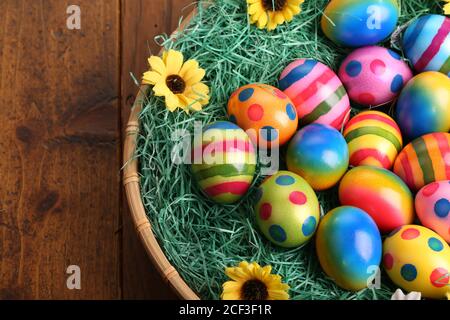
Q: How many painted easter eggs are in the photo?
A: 15